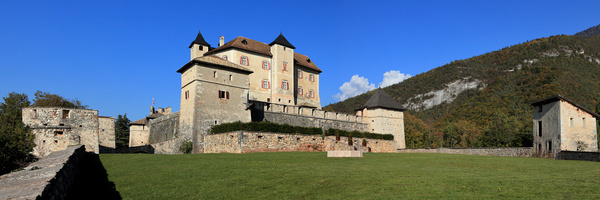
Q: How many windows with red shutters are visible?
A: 12